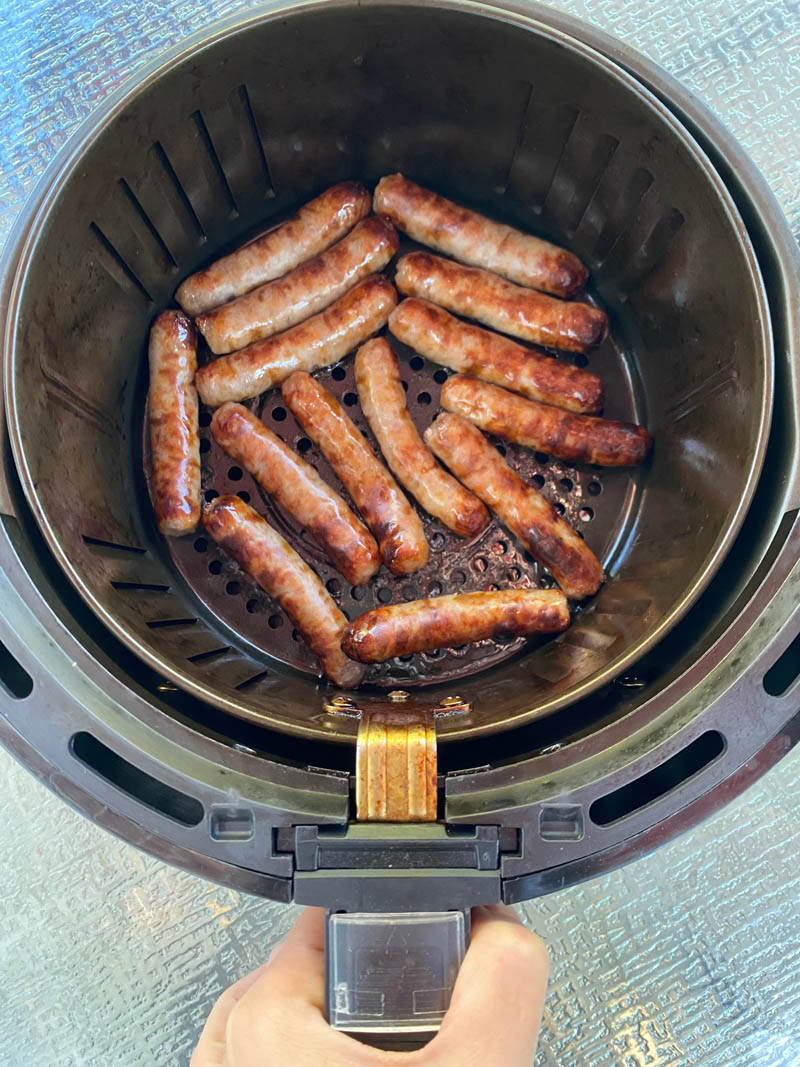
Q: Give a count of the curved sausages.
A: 1